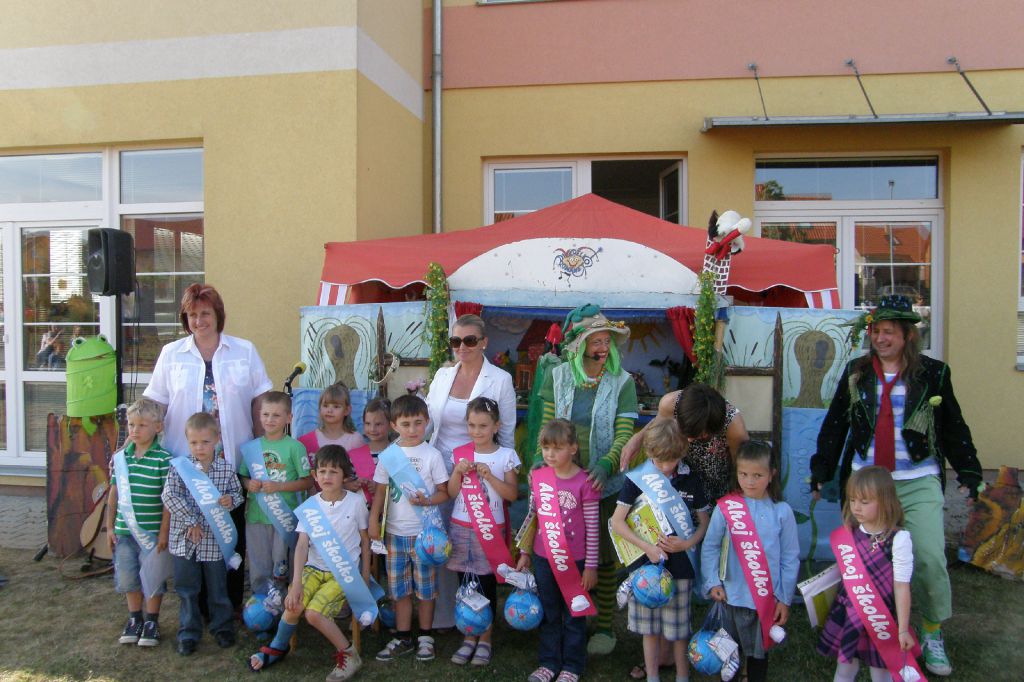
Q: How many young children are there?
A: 12